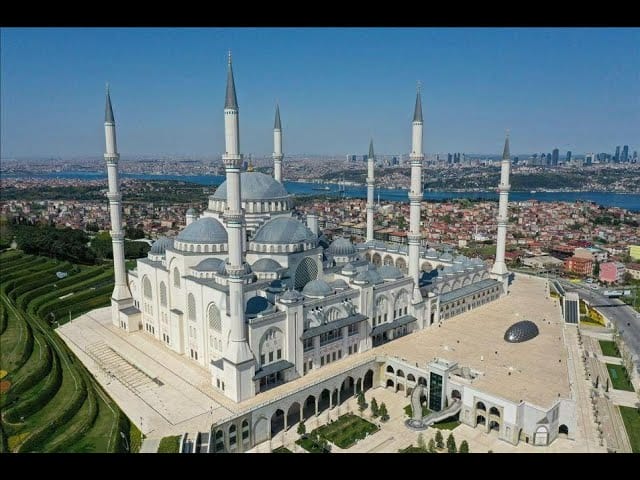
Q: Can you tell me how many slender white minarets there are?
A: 6